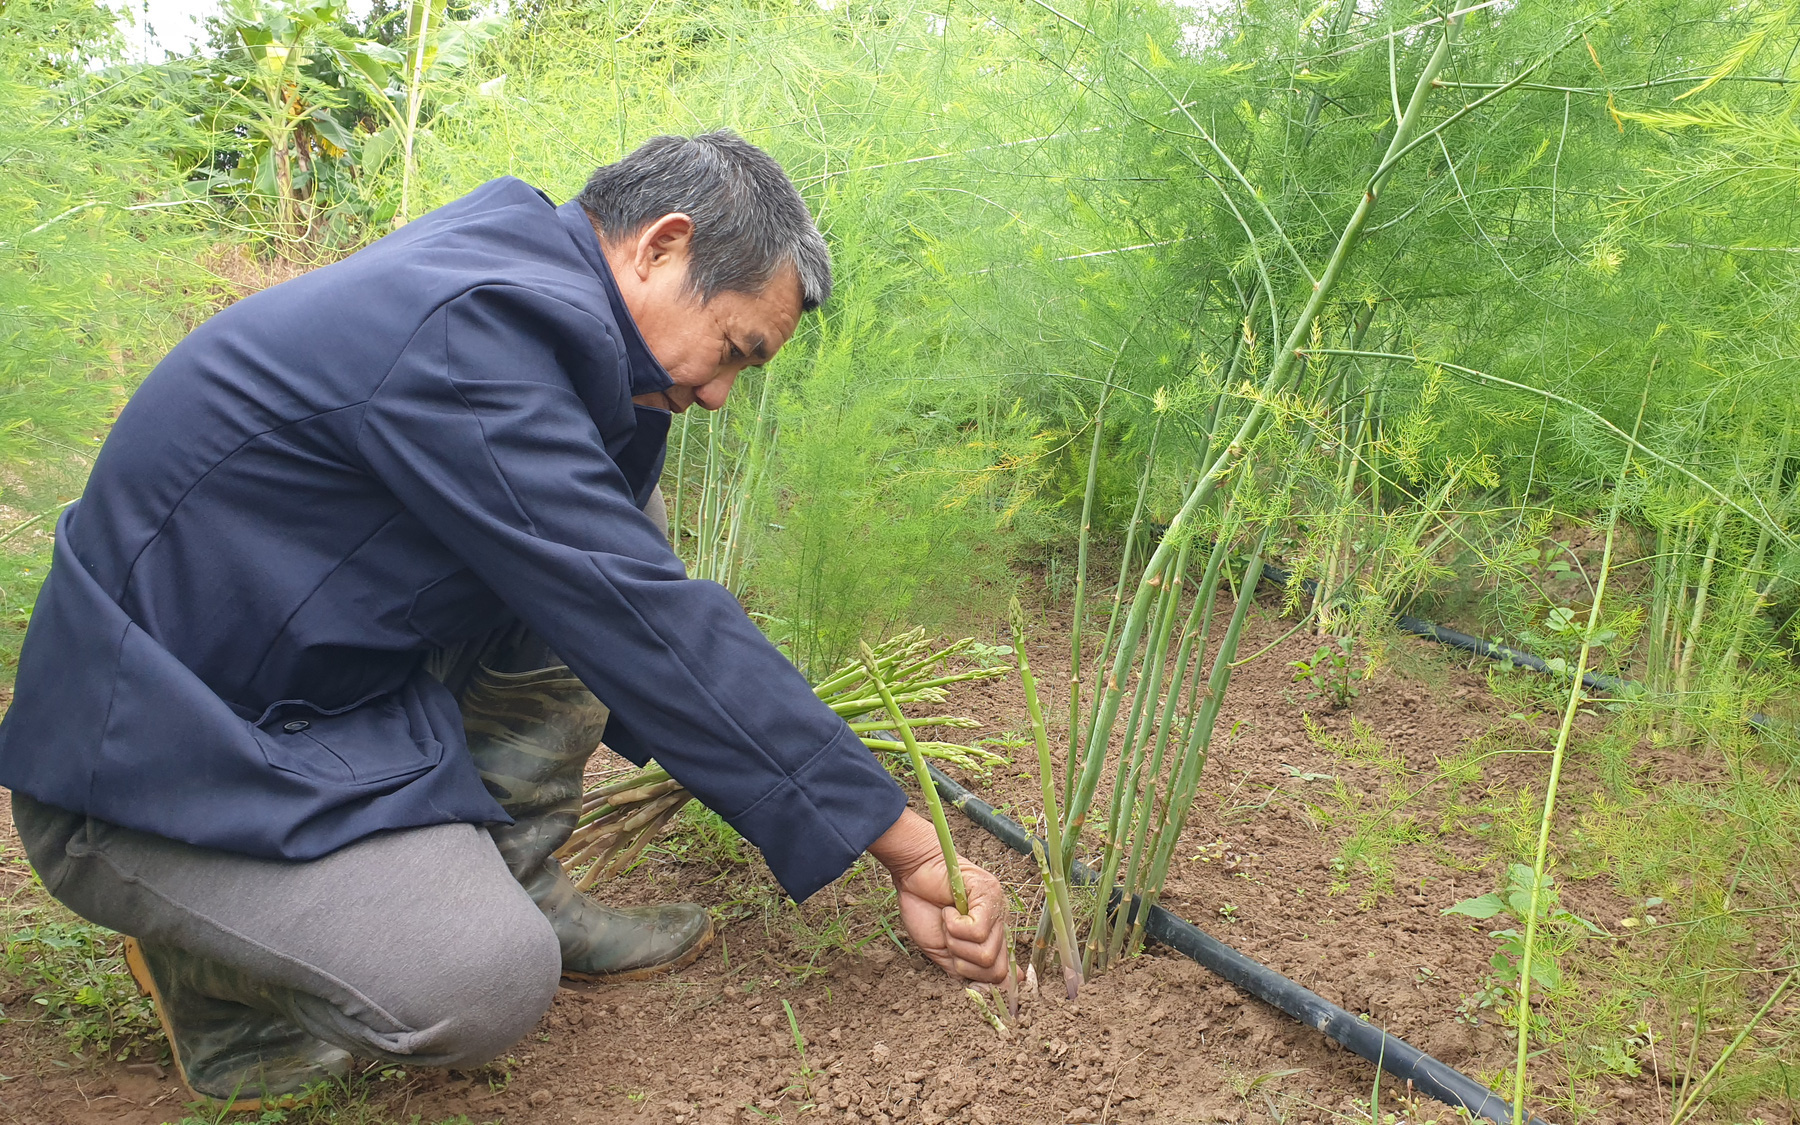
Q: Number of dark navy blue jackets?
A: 1